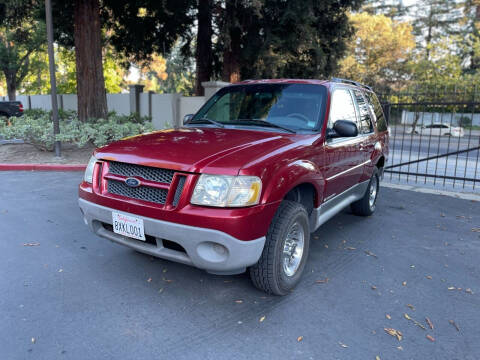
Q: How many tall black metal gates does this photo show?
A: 1